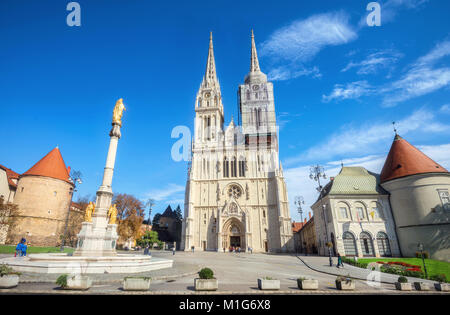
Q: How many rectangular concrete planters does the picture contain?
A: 10